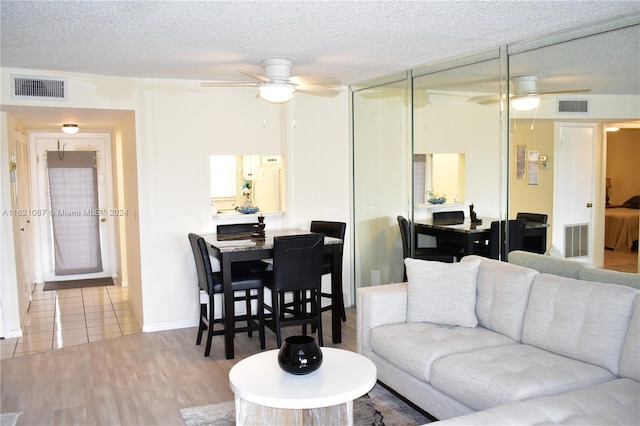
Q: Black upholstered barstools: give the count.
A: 4